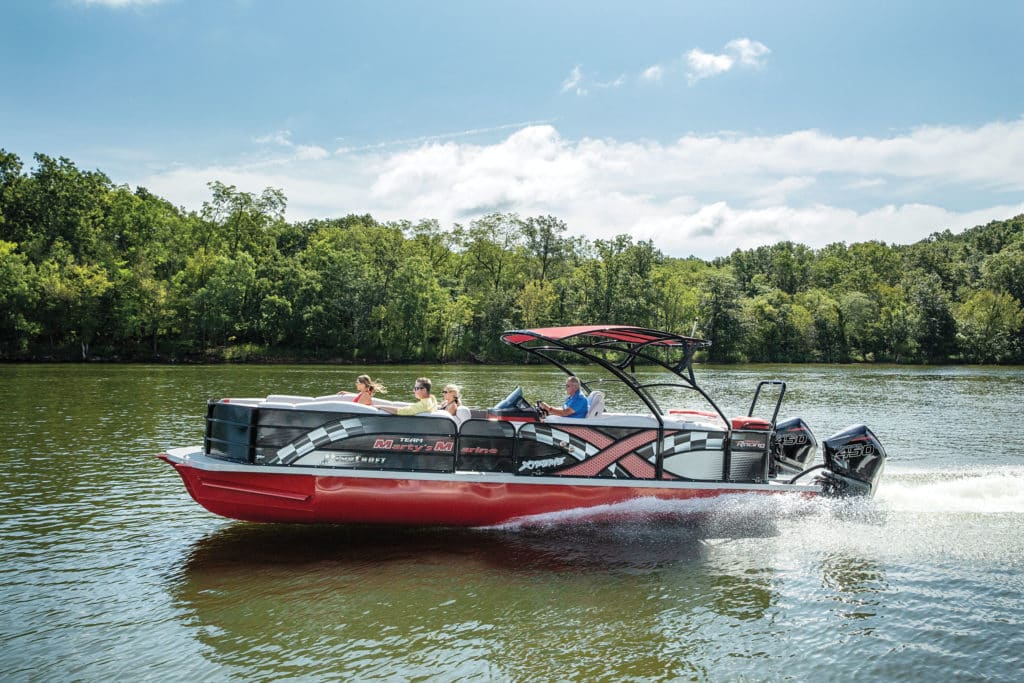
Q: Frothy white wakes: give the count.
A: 1